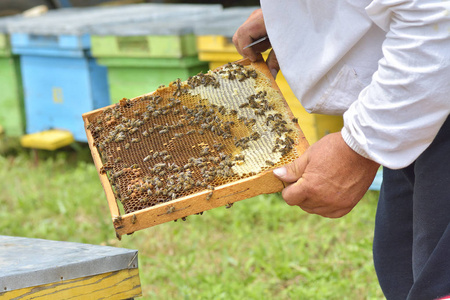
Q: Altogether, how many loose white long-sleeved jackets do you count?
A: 1